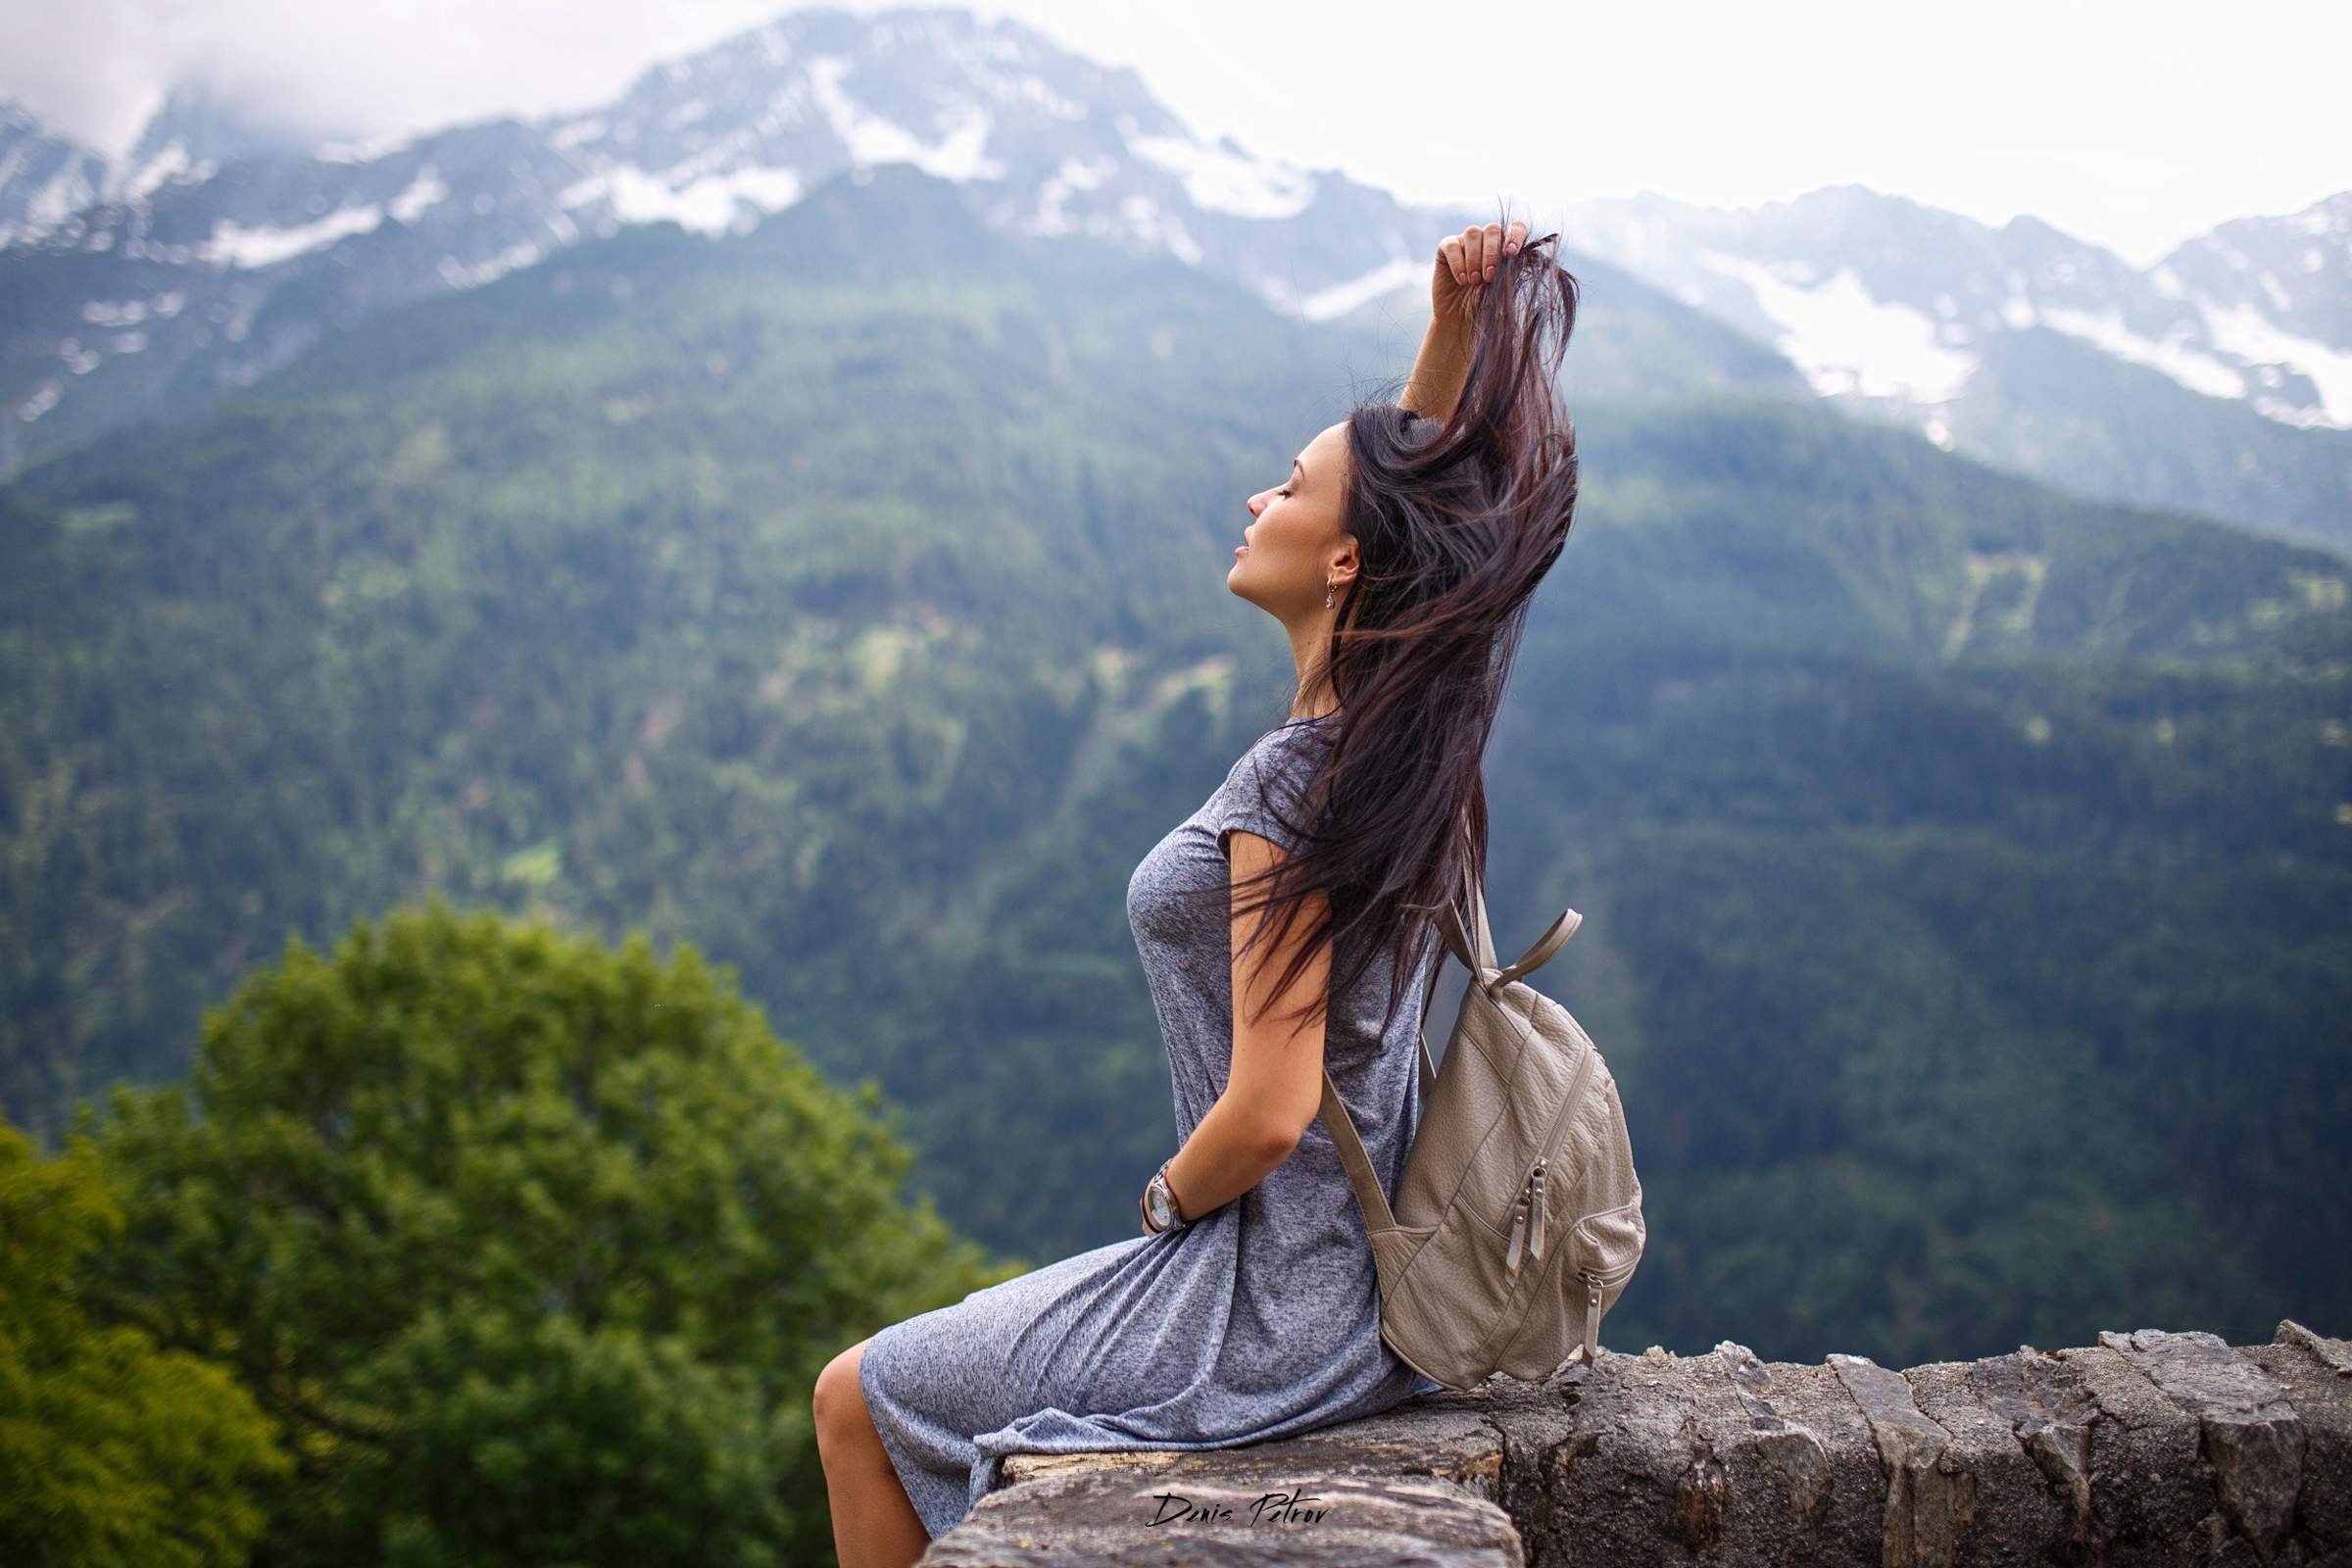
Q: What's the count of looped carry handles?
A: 1